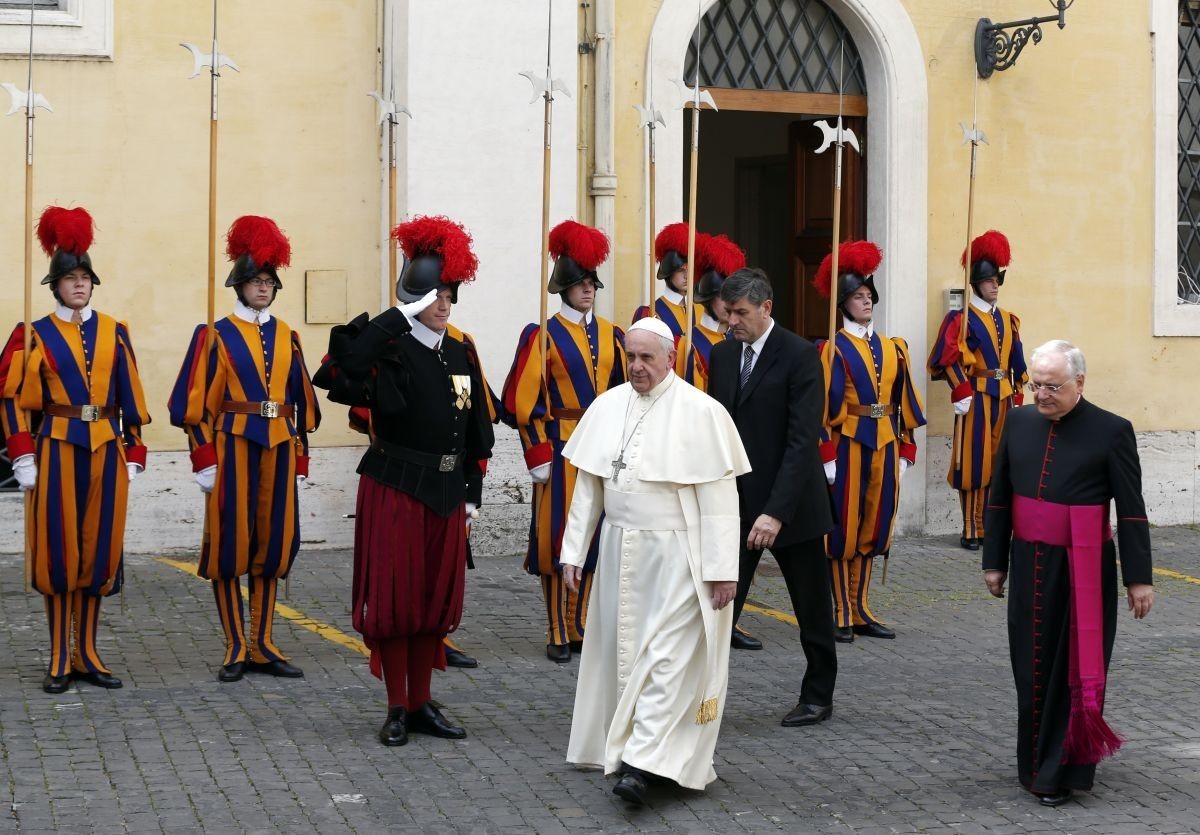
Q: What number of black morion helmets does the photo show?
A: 8